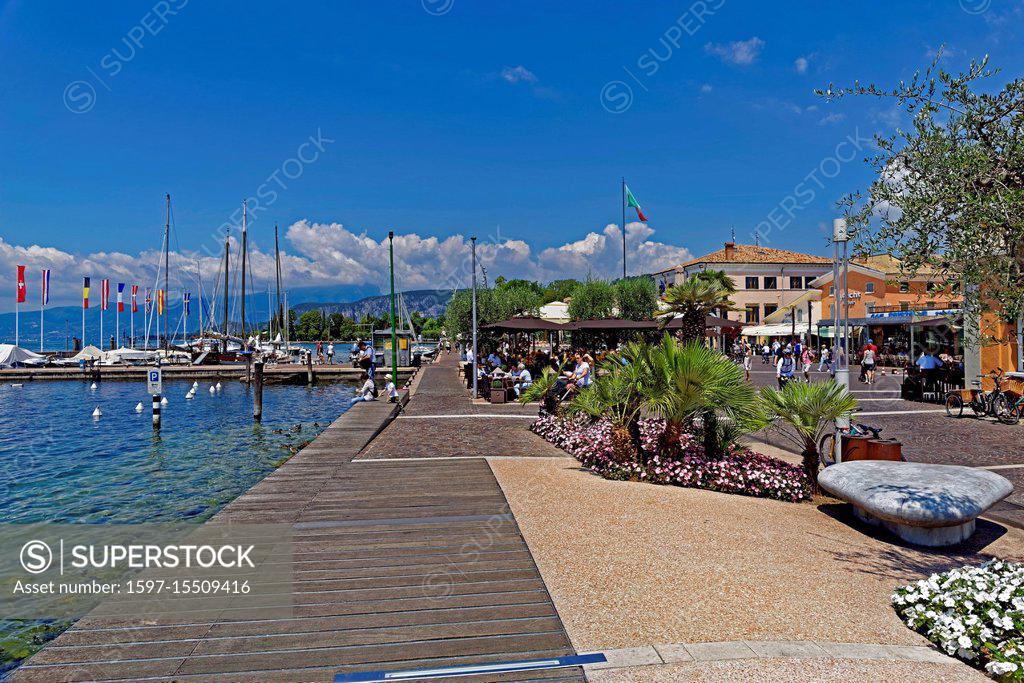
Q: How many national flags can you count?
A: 10